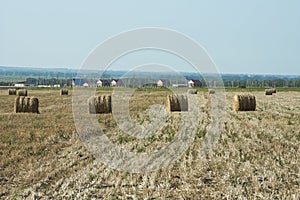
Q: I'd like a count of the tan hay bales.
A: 11